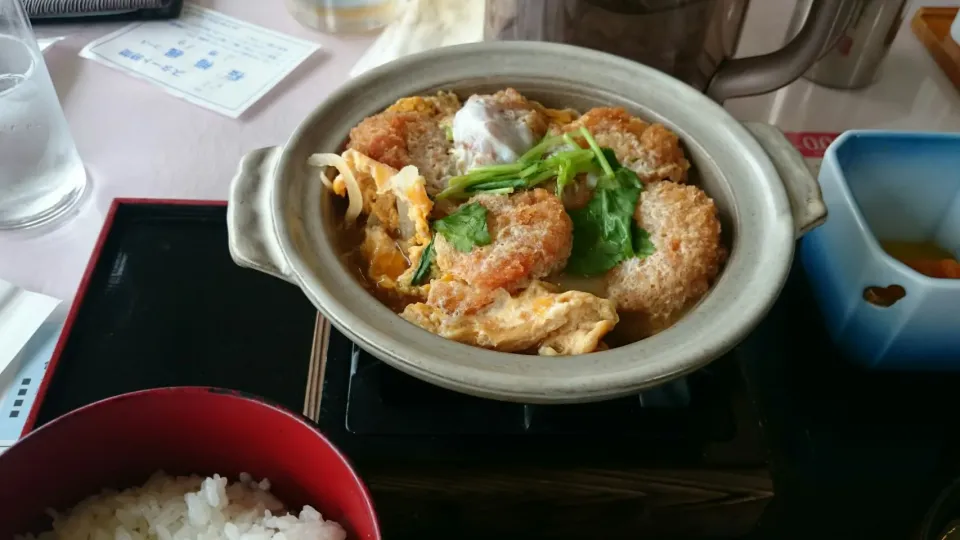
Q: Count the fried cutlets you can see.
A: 5